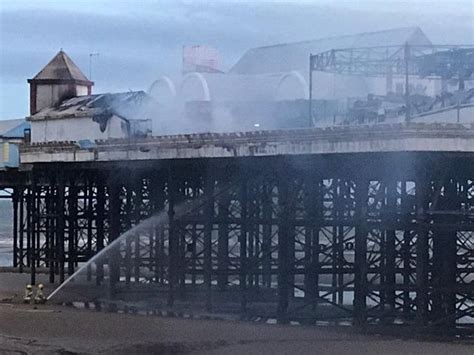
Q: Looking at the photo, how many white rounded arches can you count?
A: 3